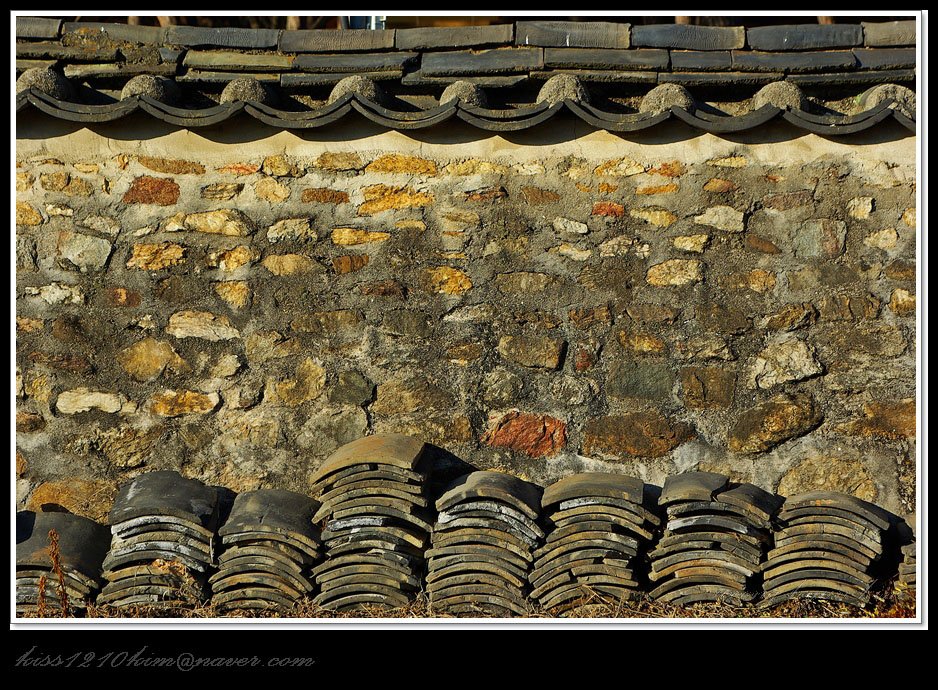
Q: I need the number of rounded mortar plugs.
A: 9